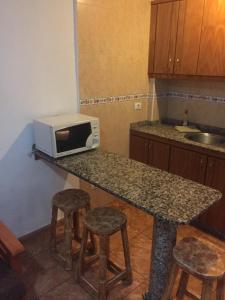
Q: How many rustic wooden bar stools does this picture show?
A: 3